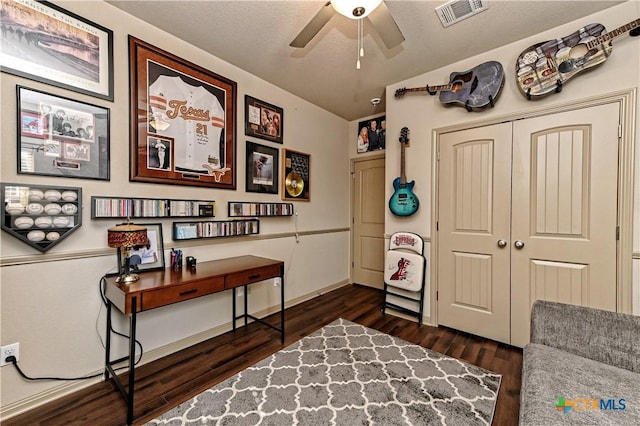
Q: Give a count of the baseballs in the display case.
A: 12